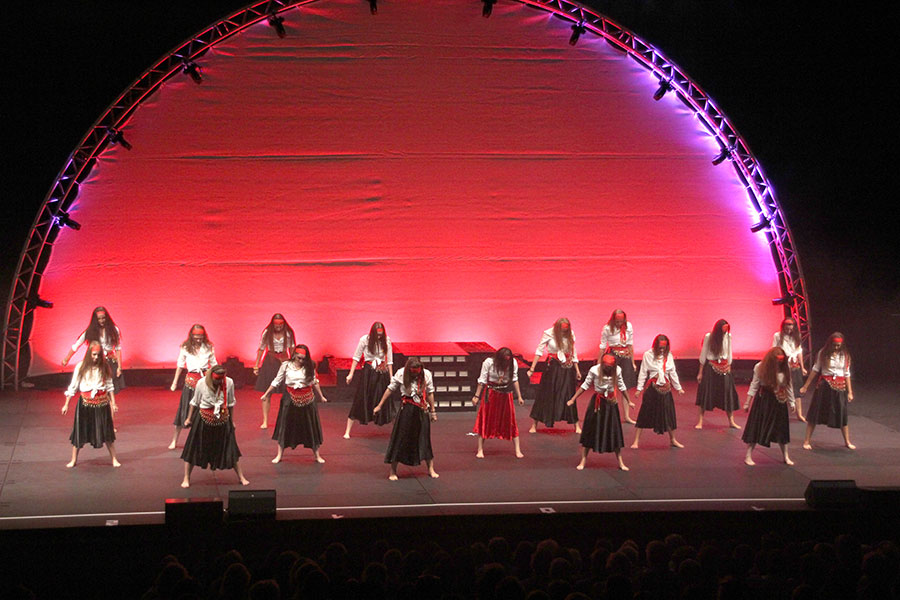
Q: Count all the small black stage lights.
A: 12